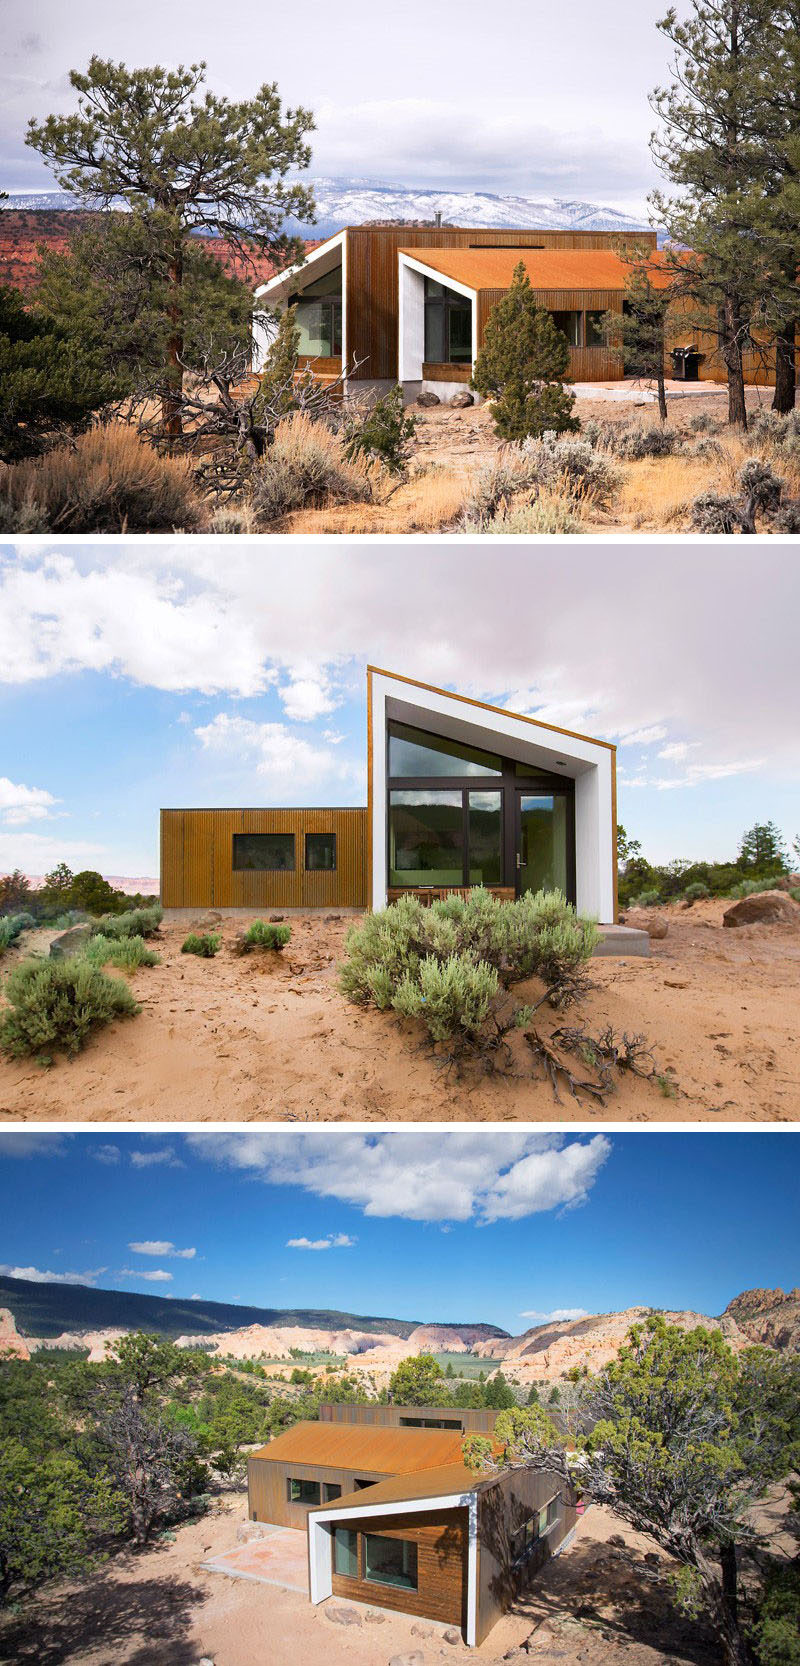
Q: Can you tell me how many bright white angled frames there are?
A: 4